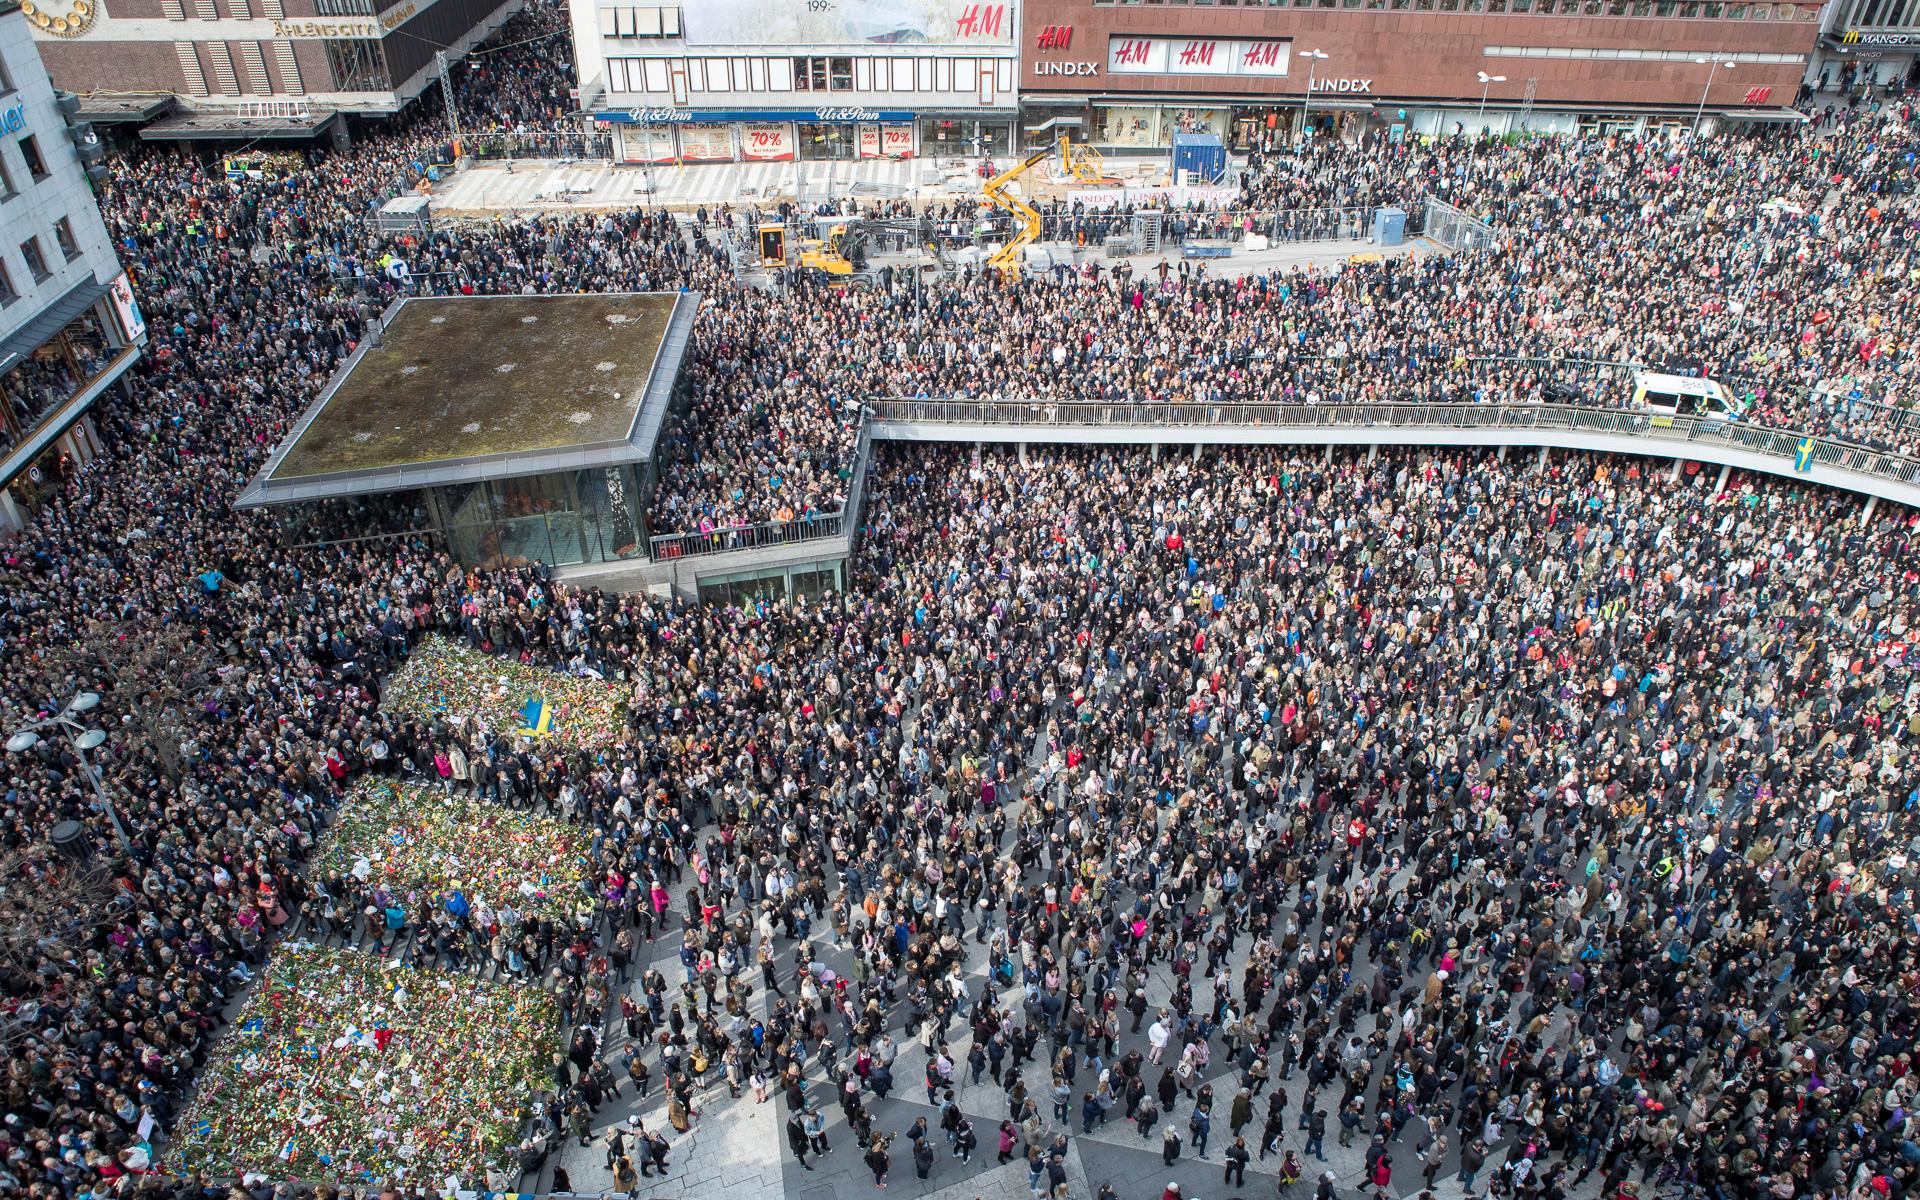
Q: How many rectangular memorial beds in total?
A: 3